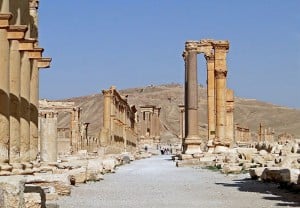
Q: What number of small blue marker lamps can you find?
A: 0